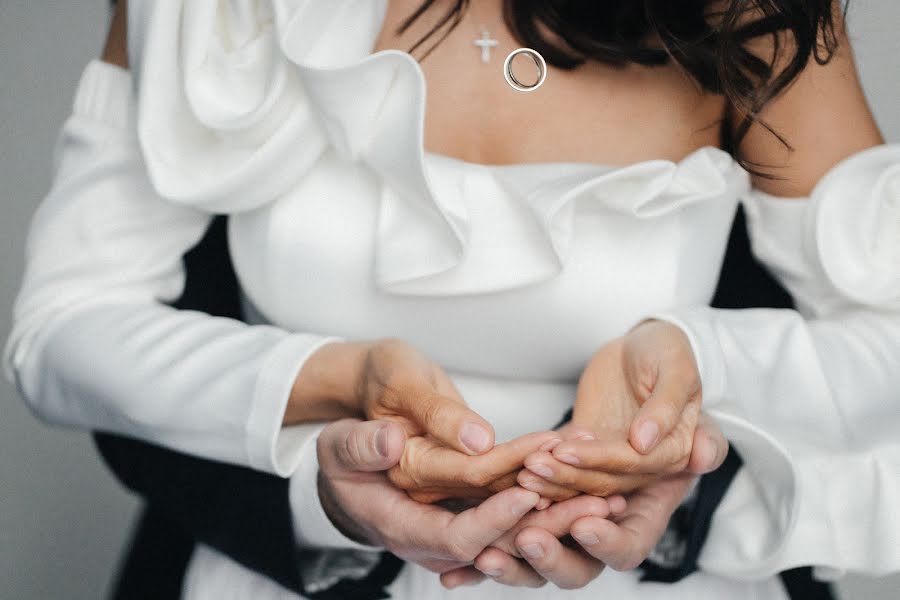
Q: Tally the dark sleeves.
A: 2